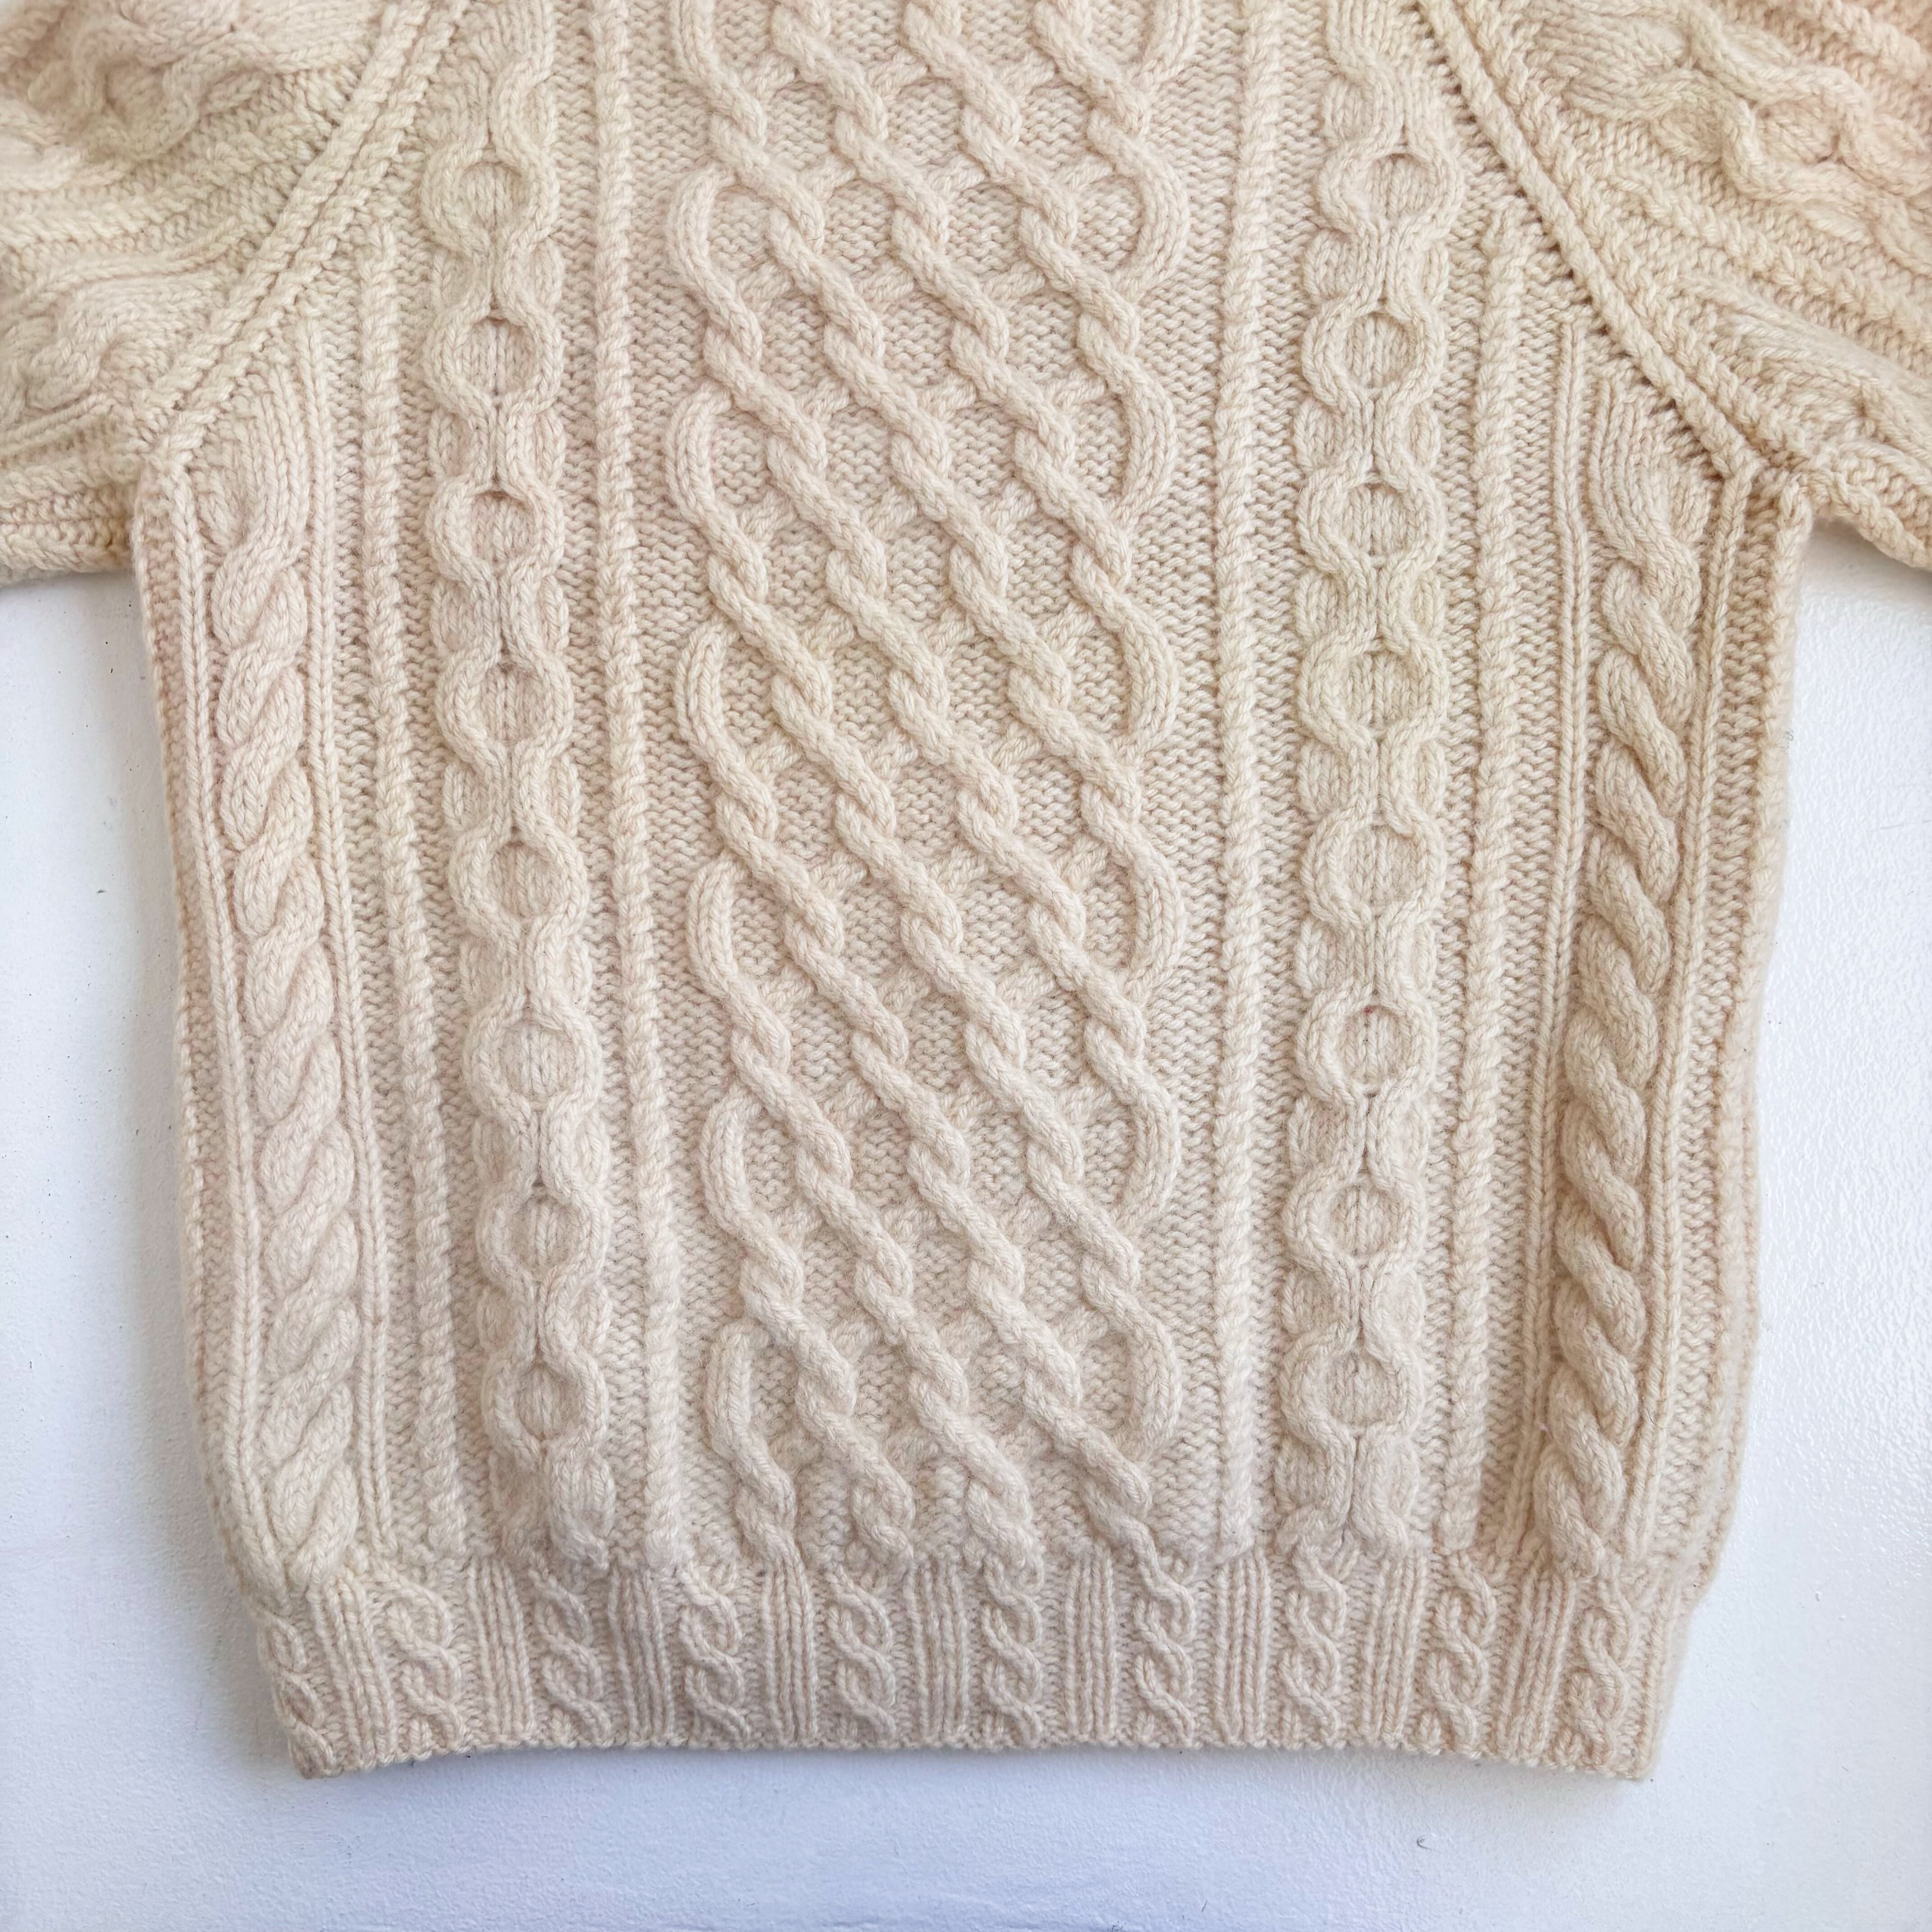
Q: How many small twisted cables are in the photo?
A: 10